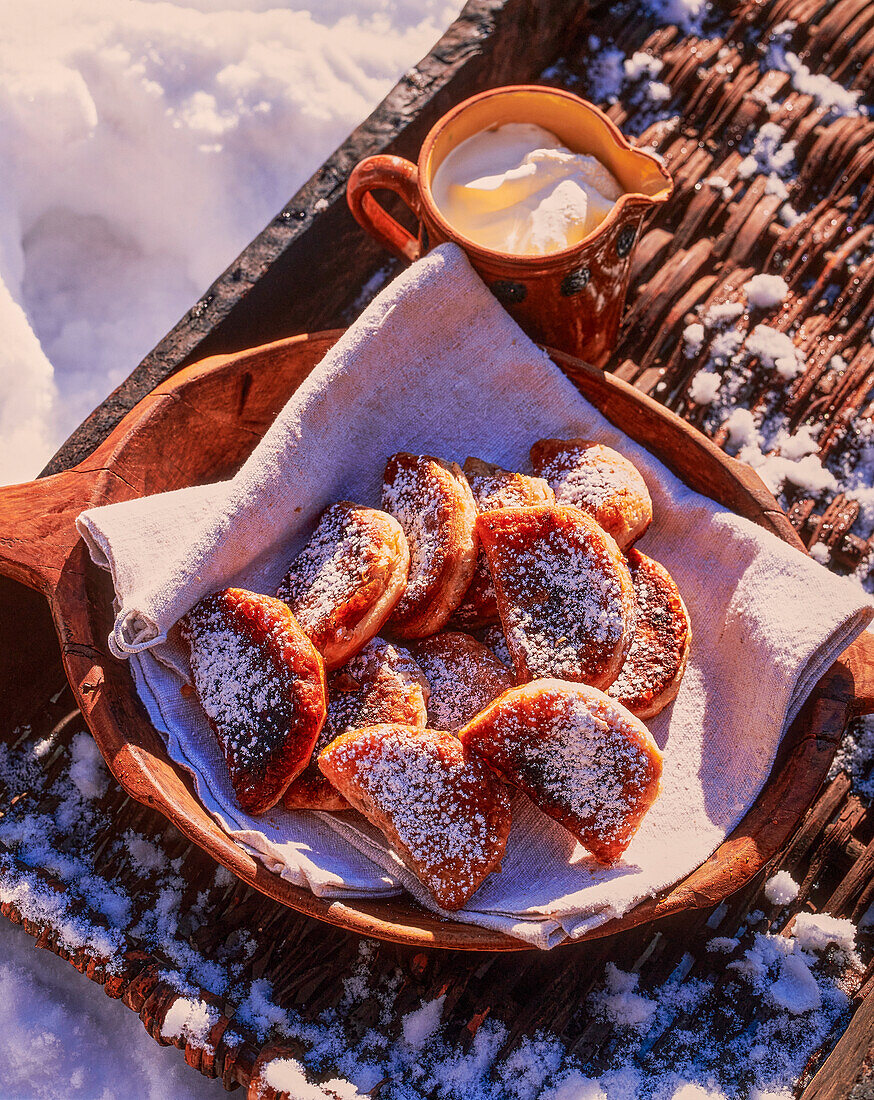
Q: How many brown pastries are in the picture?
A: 11